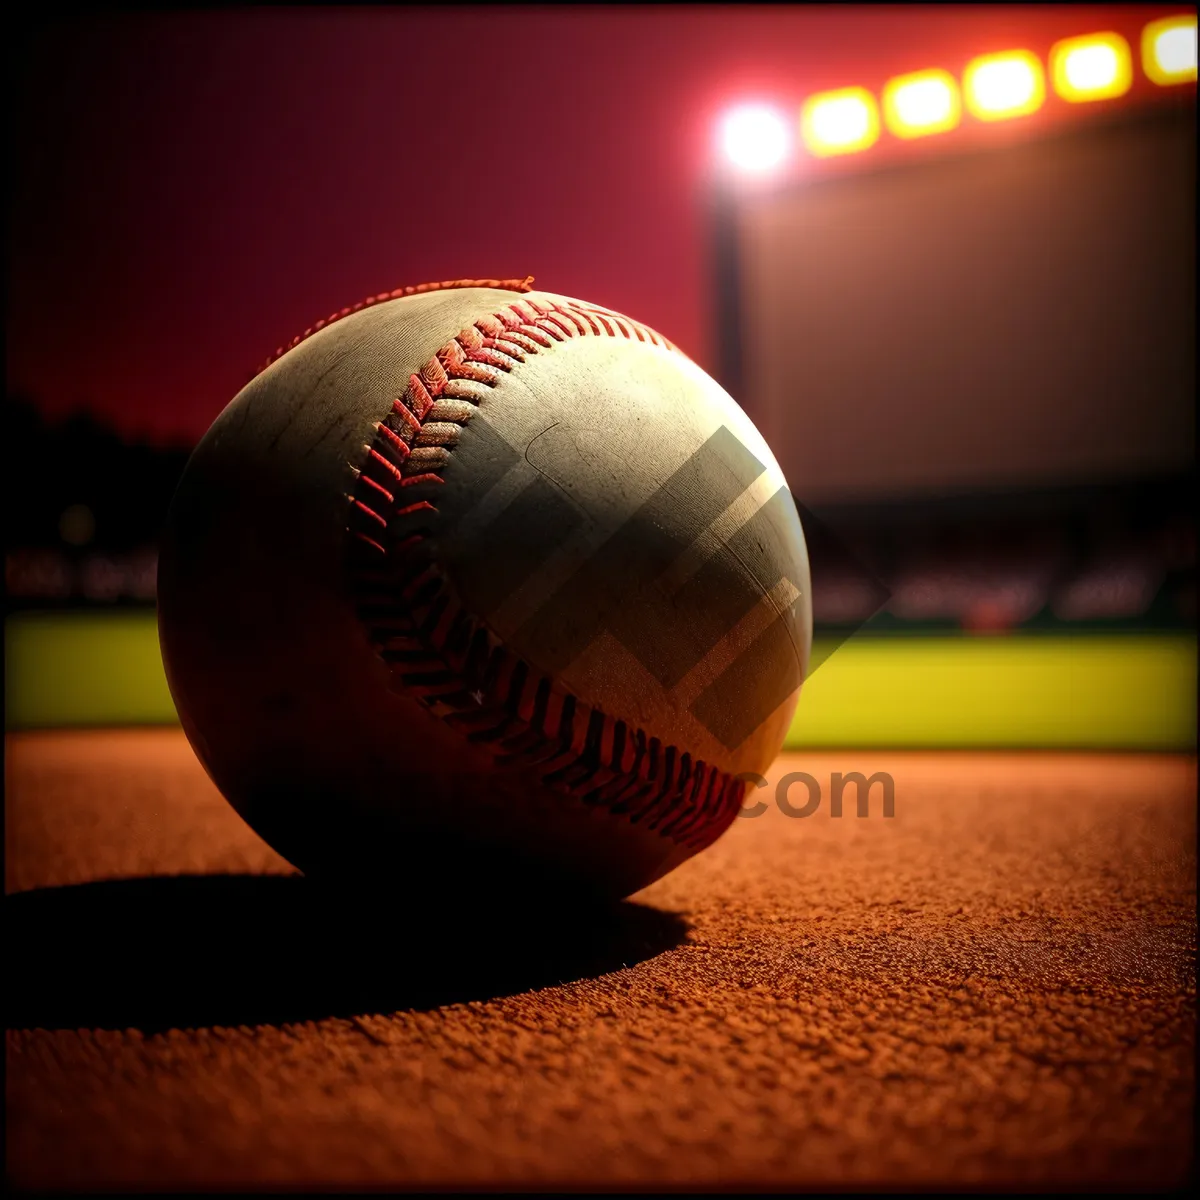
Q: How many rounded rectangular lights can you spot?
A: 5